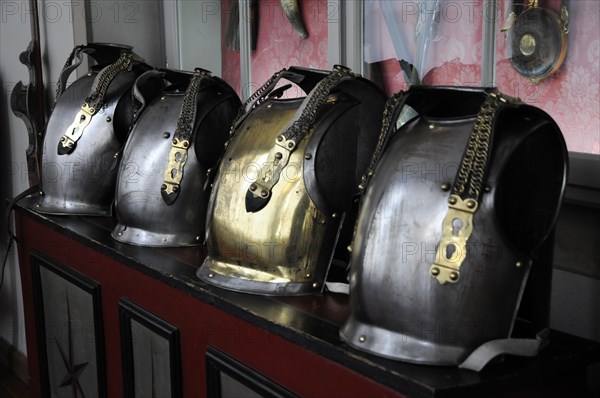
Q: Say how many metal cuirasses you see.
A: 4